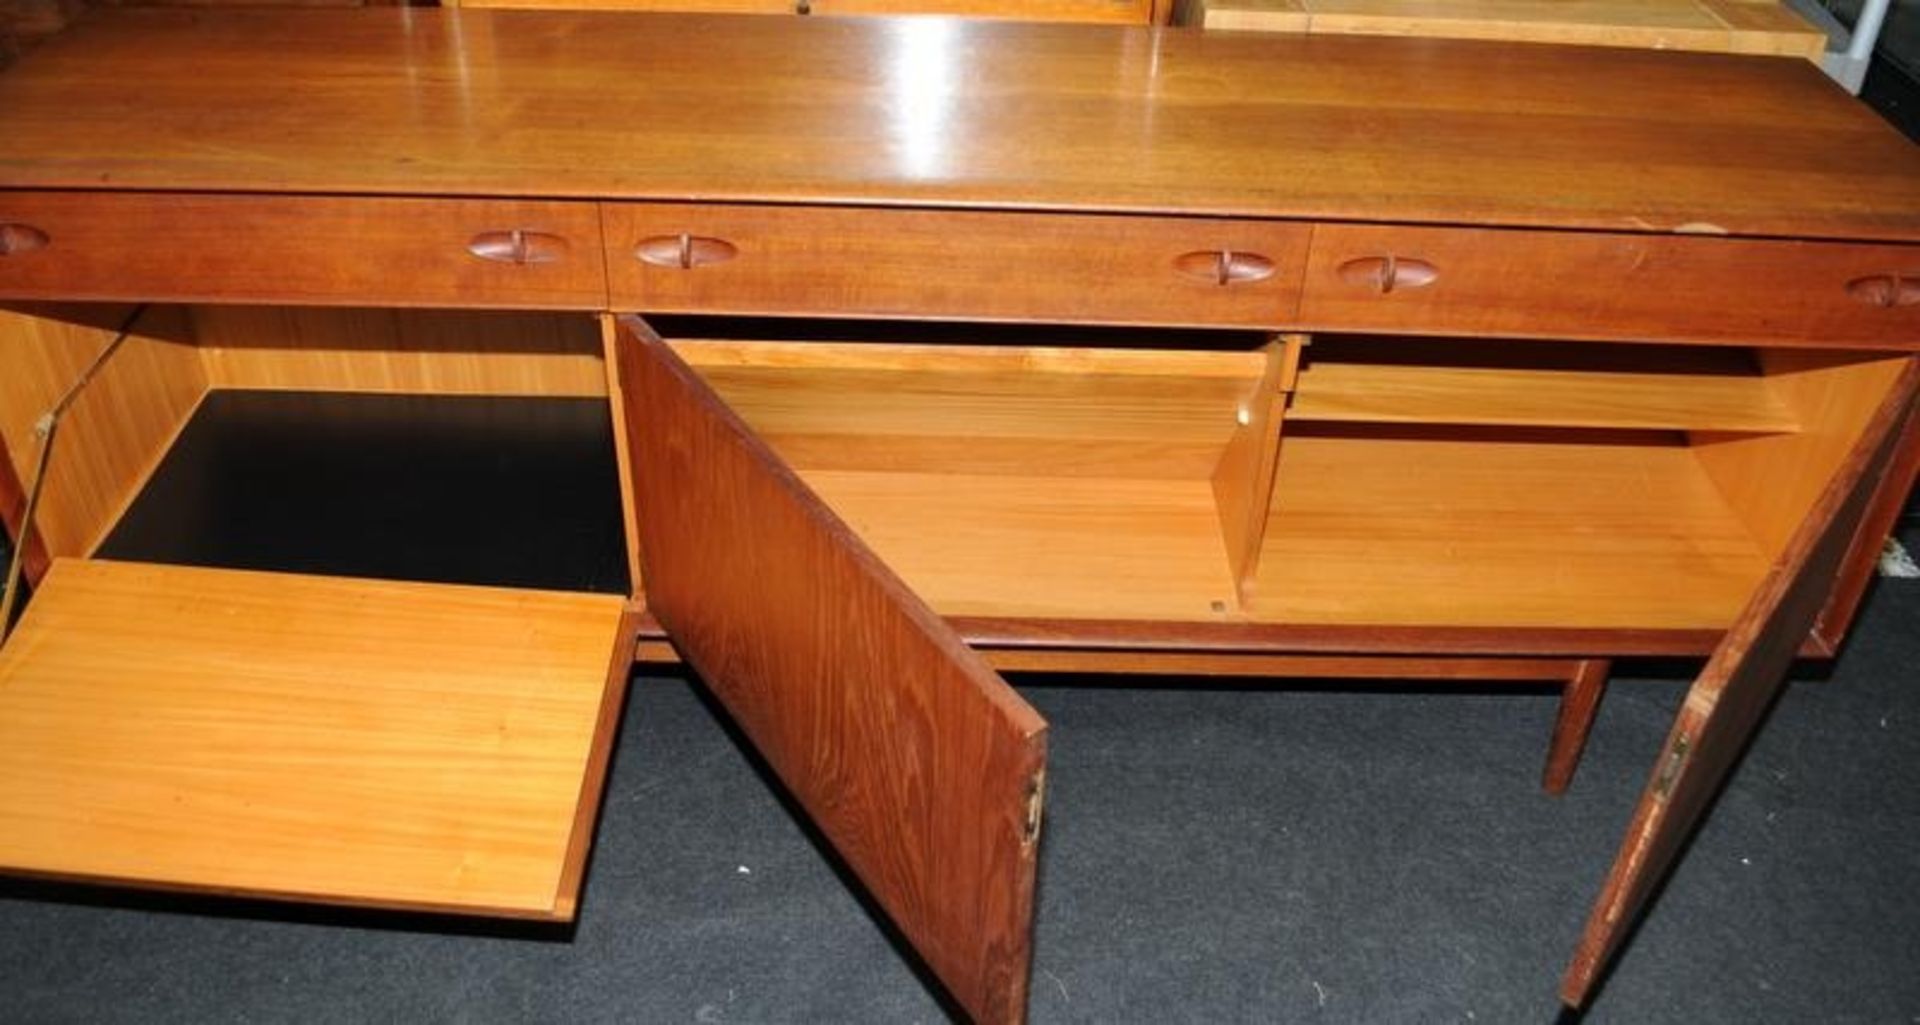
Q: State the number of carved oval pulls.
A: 6